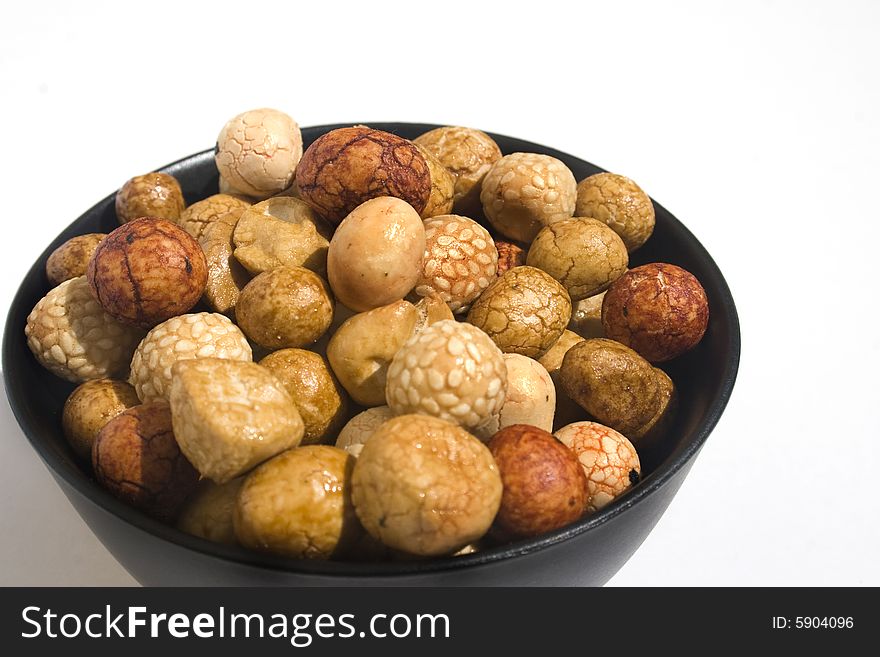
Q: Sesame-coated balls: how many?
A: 5